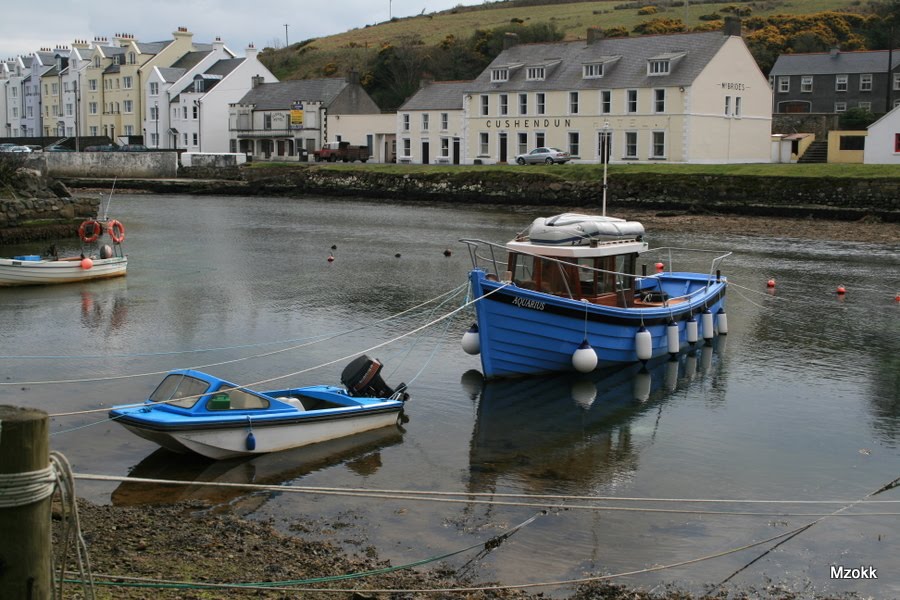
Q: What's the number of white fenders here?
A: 7